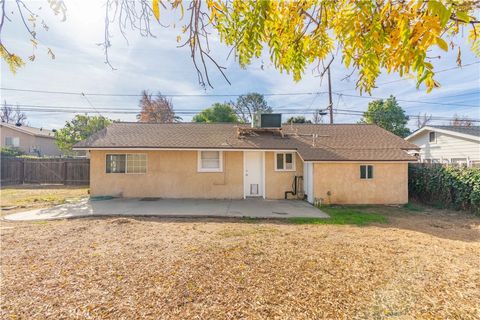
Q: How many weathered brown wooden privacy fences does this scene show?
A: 1